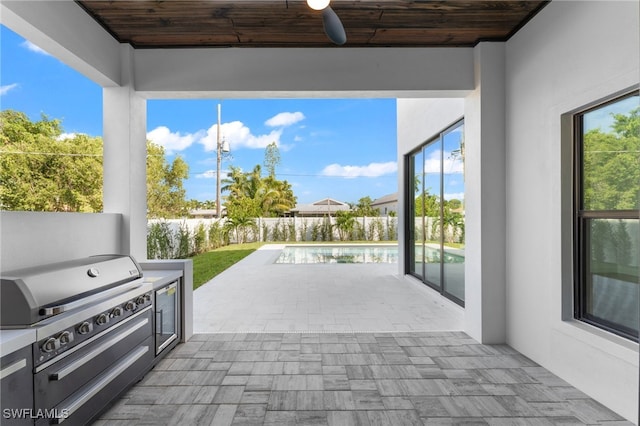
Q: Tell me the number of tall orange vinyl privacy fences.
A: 0